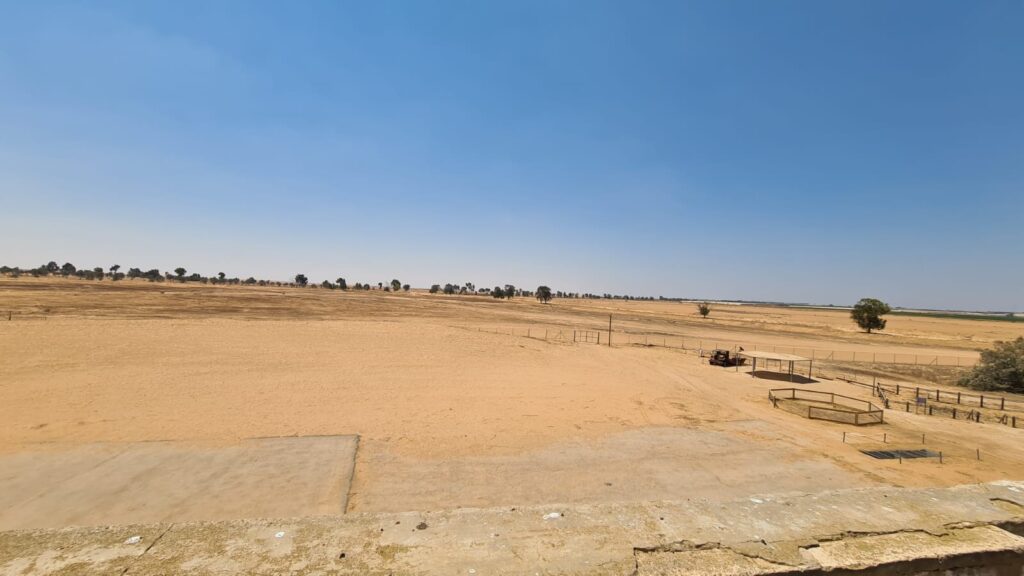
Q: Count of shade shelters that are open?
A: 1